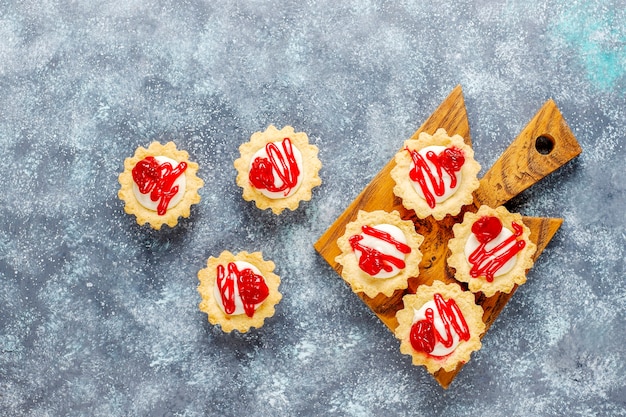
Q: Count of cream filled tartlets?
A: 7